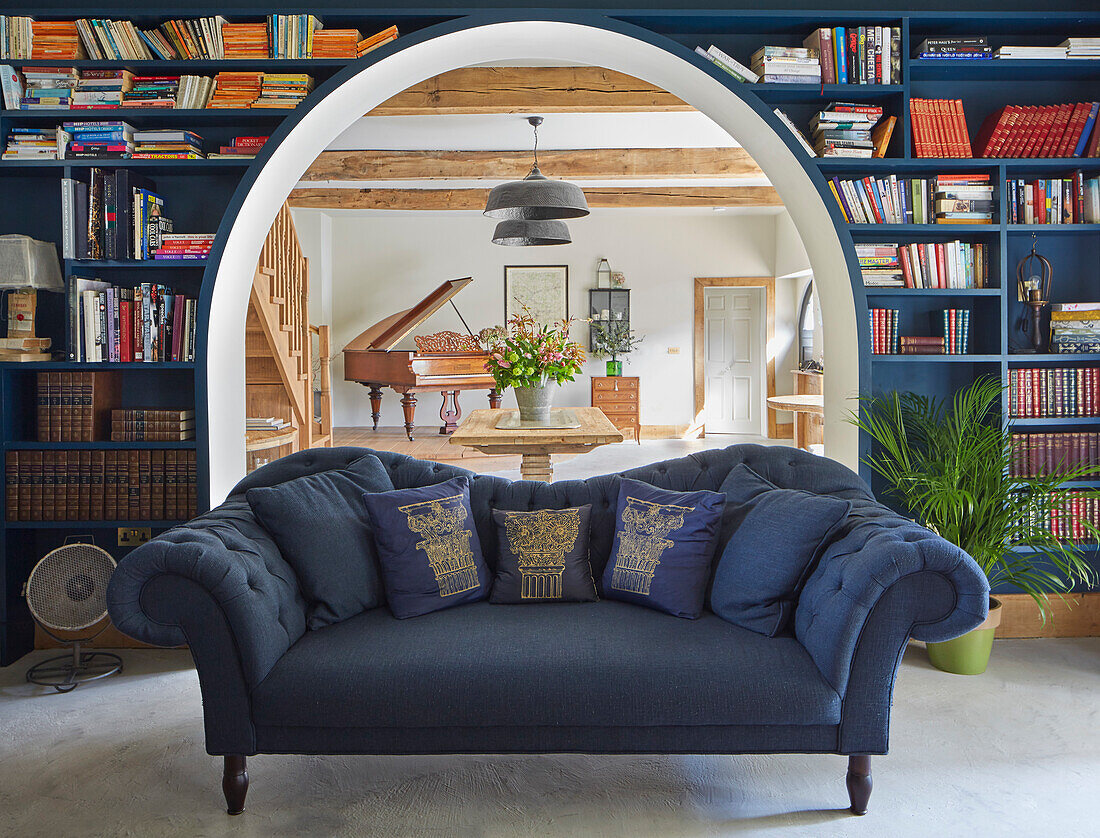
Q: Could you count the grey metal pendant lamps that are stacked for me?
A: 2